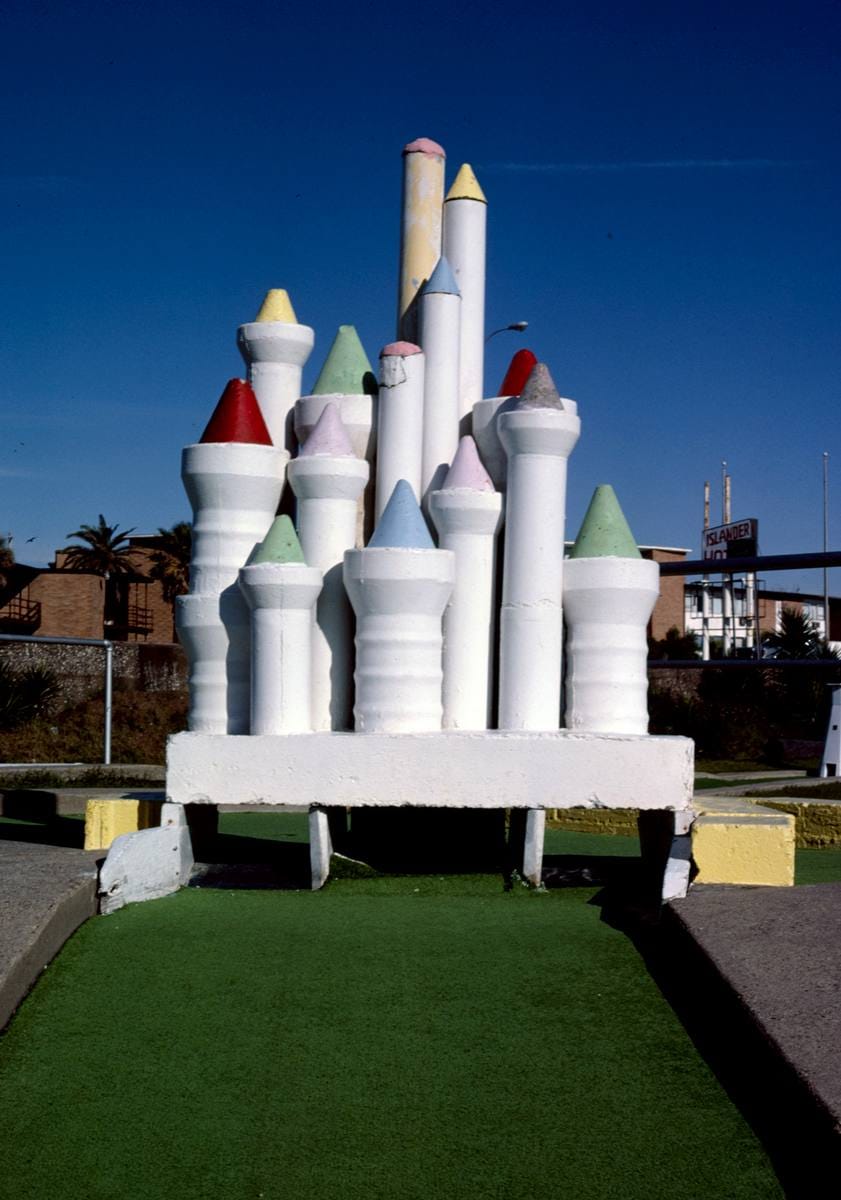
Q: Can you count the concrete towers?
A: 14